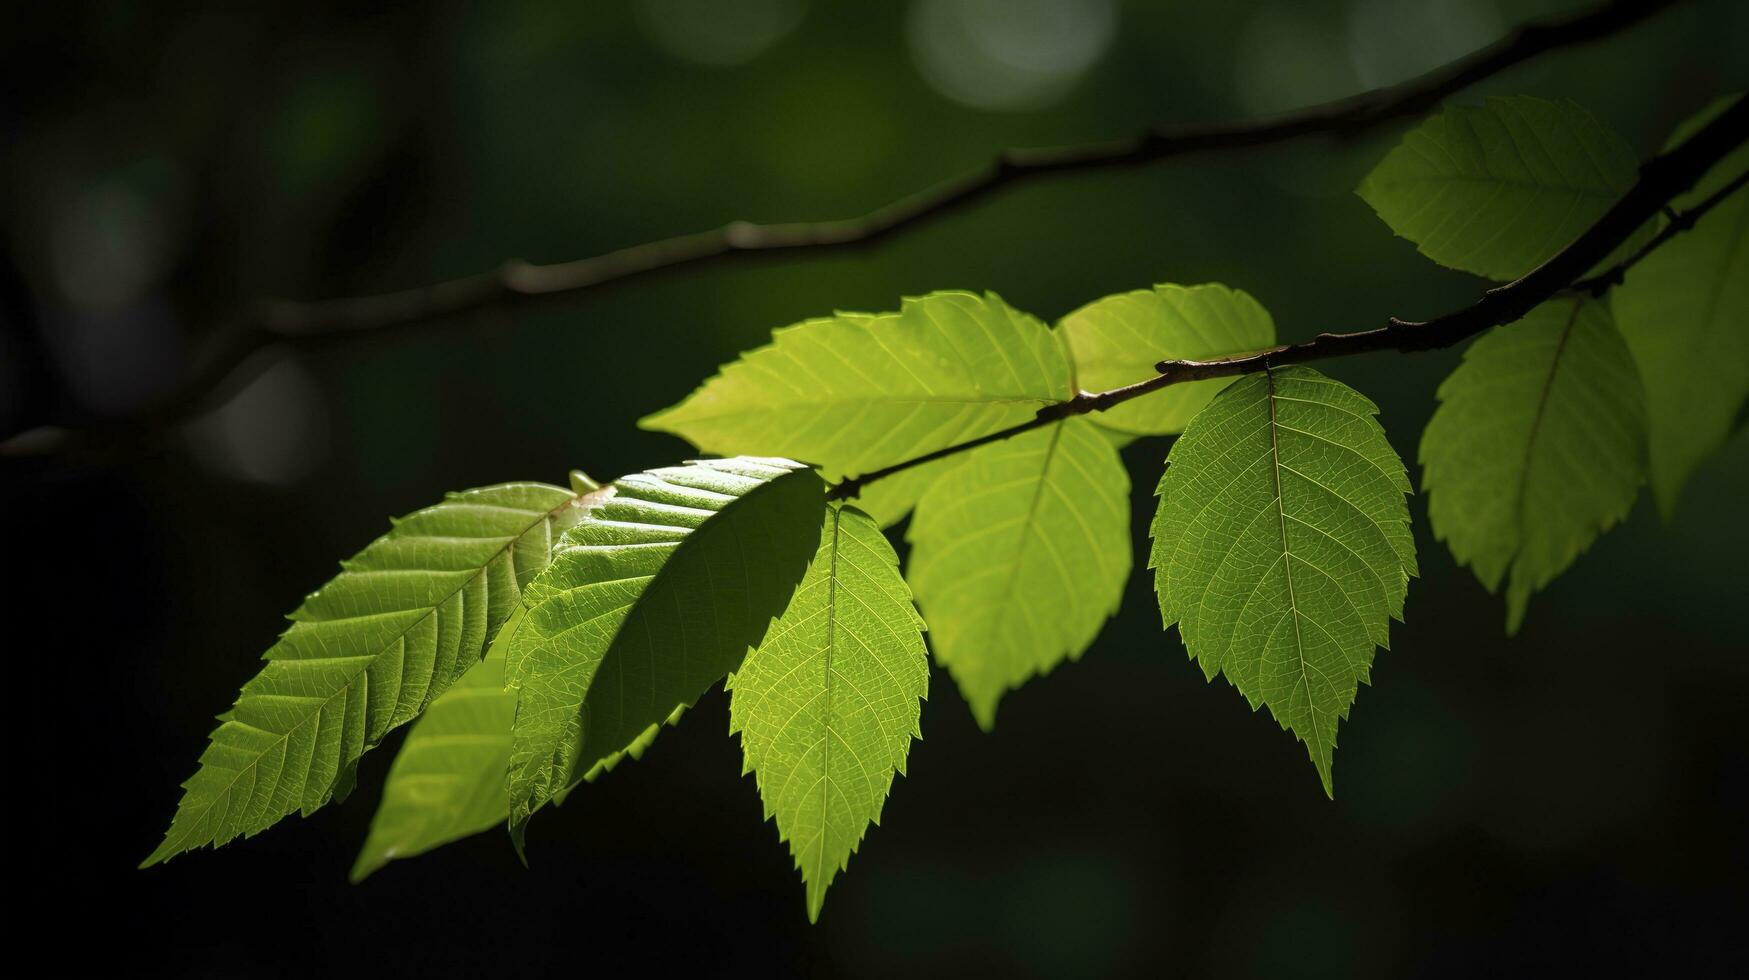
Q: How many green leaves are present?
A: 11